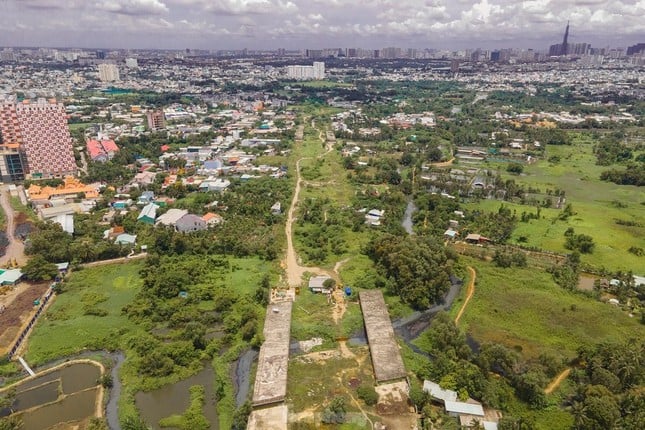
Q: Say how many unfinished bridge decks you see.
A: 2